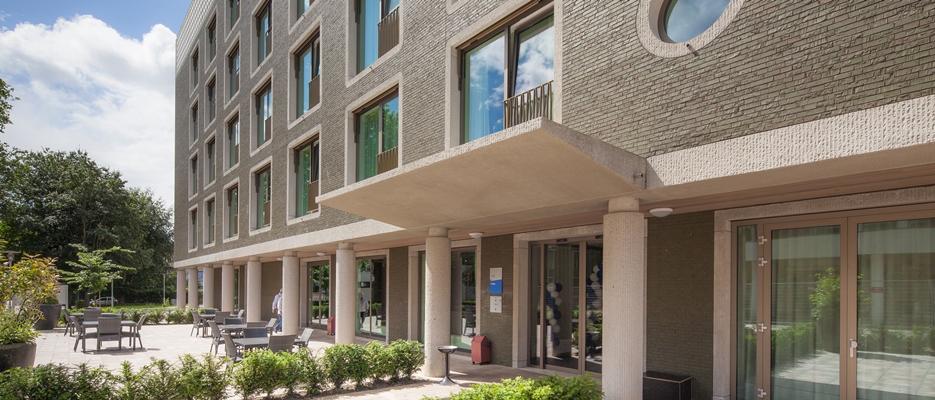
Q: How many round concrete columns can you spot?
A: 9